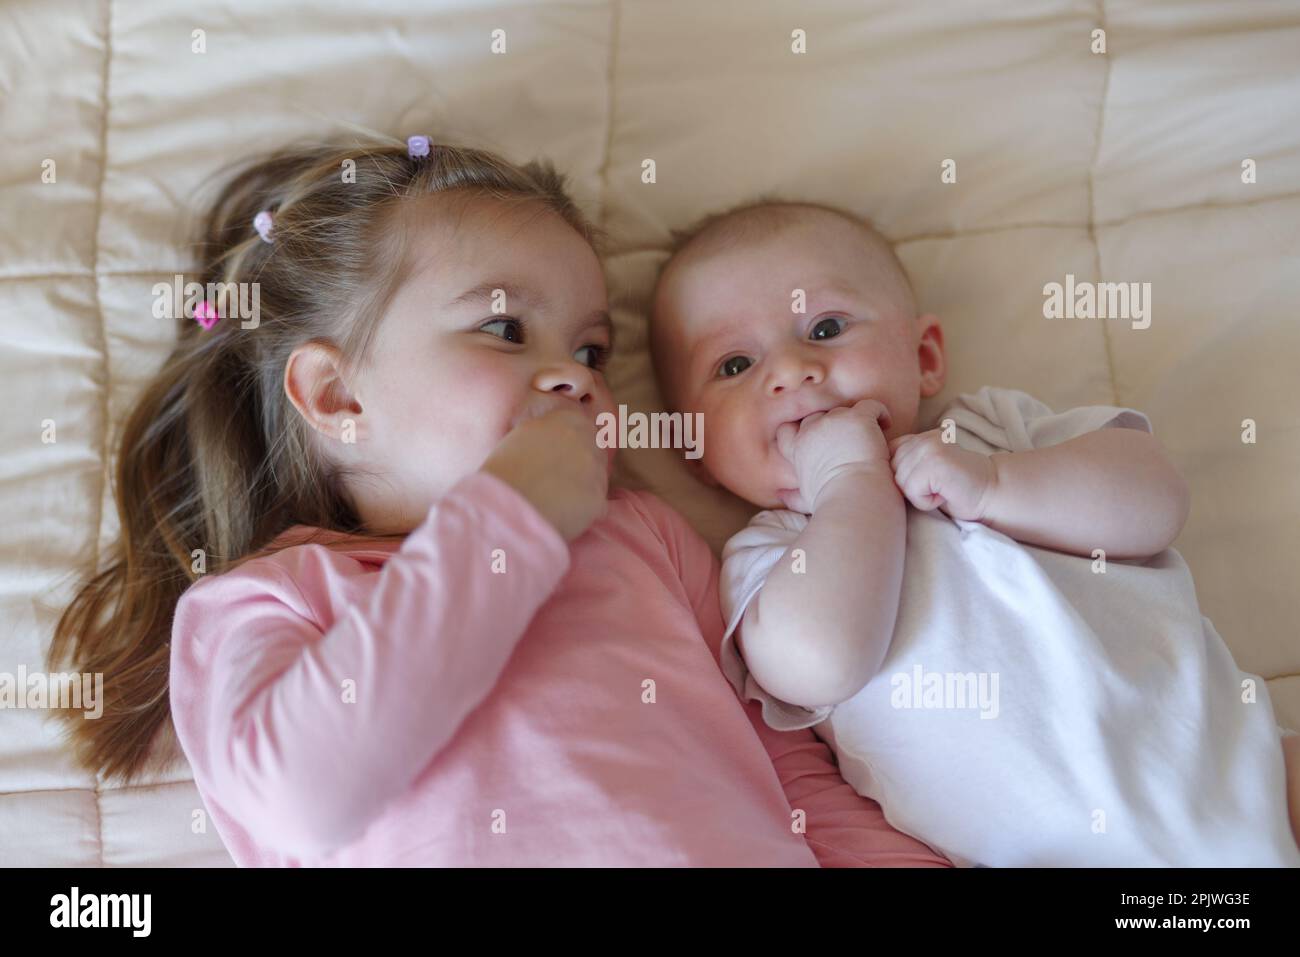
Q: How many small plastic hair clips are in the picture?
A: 3